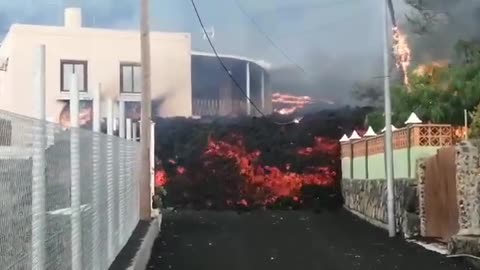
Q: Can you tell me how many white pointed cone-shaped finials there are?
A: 5